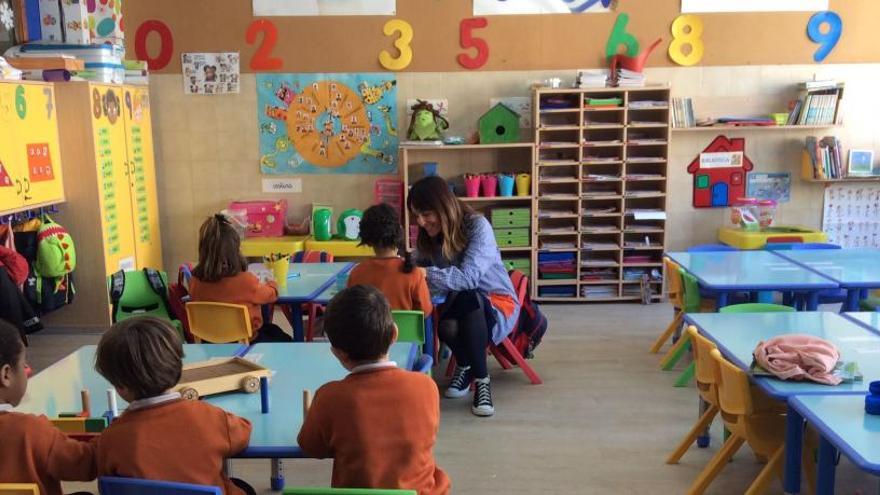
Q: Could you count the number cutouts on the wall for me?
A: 7